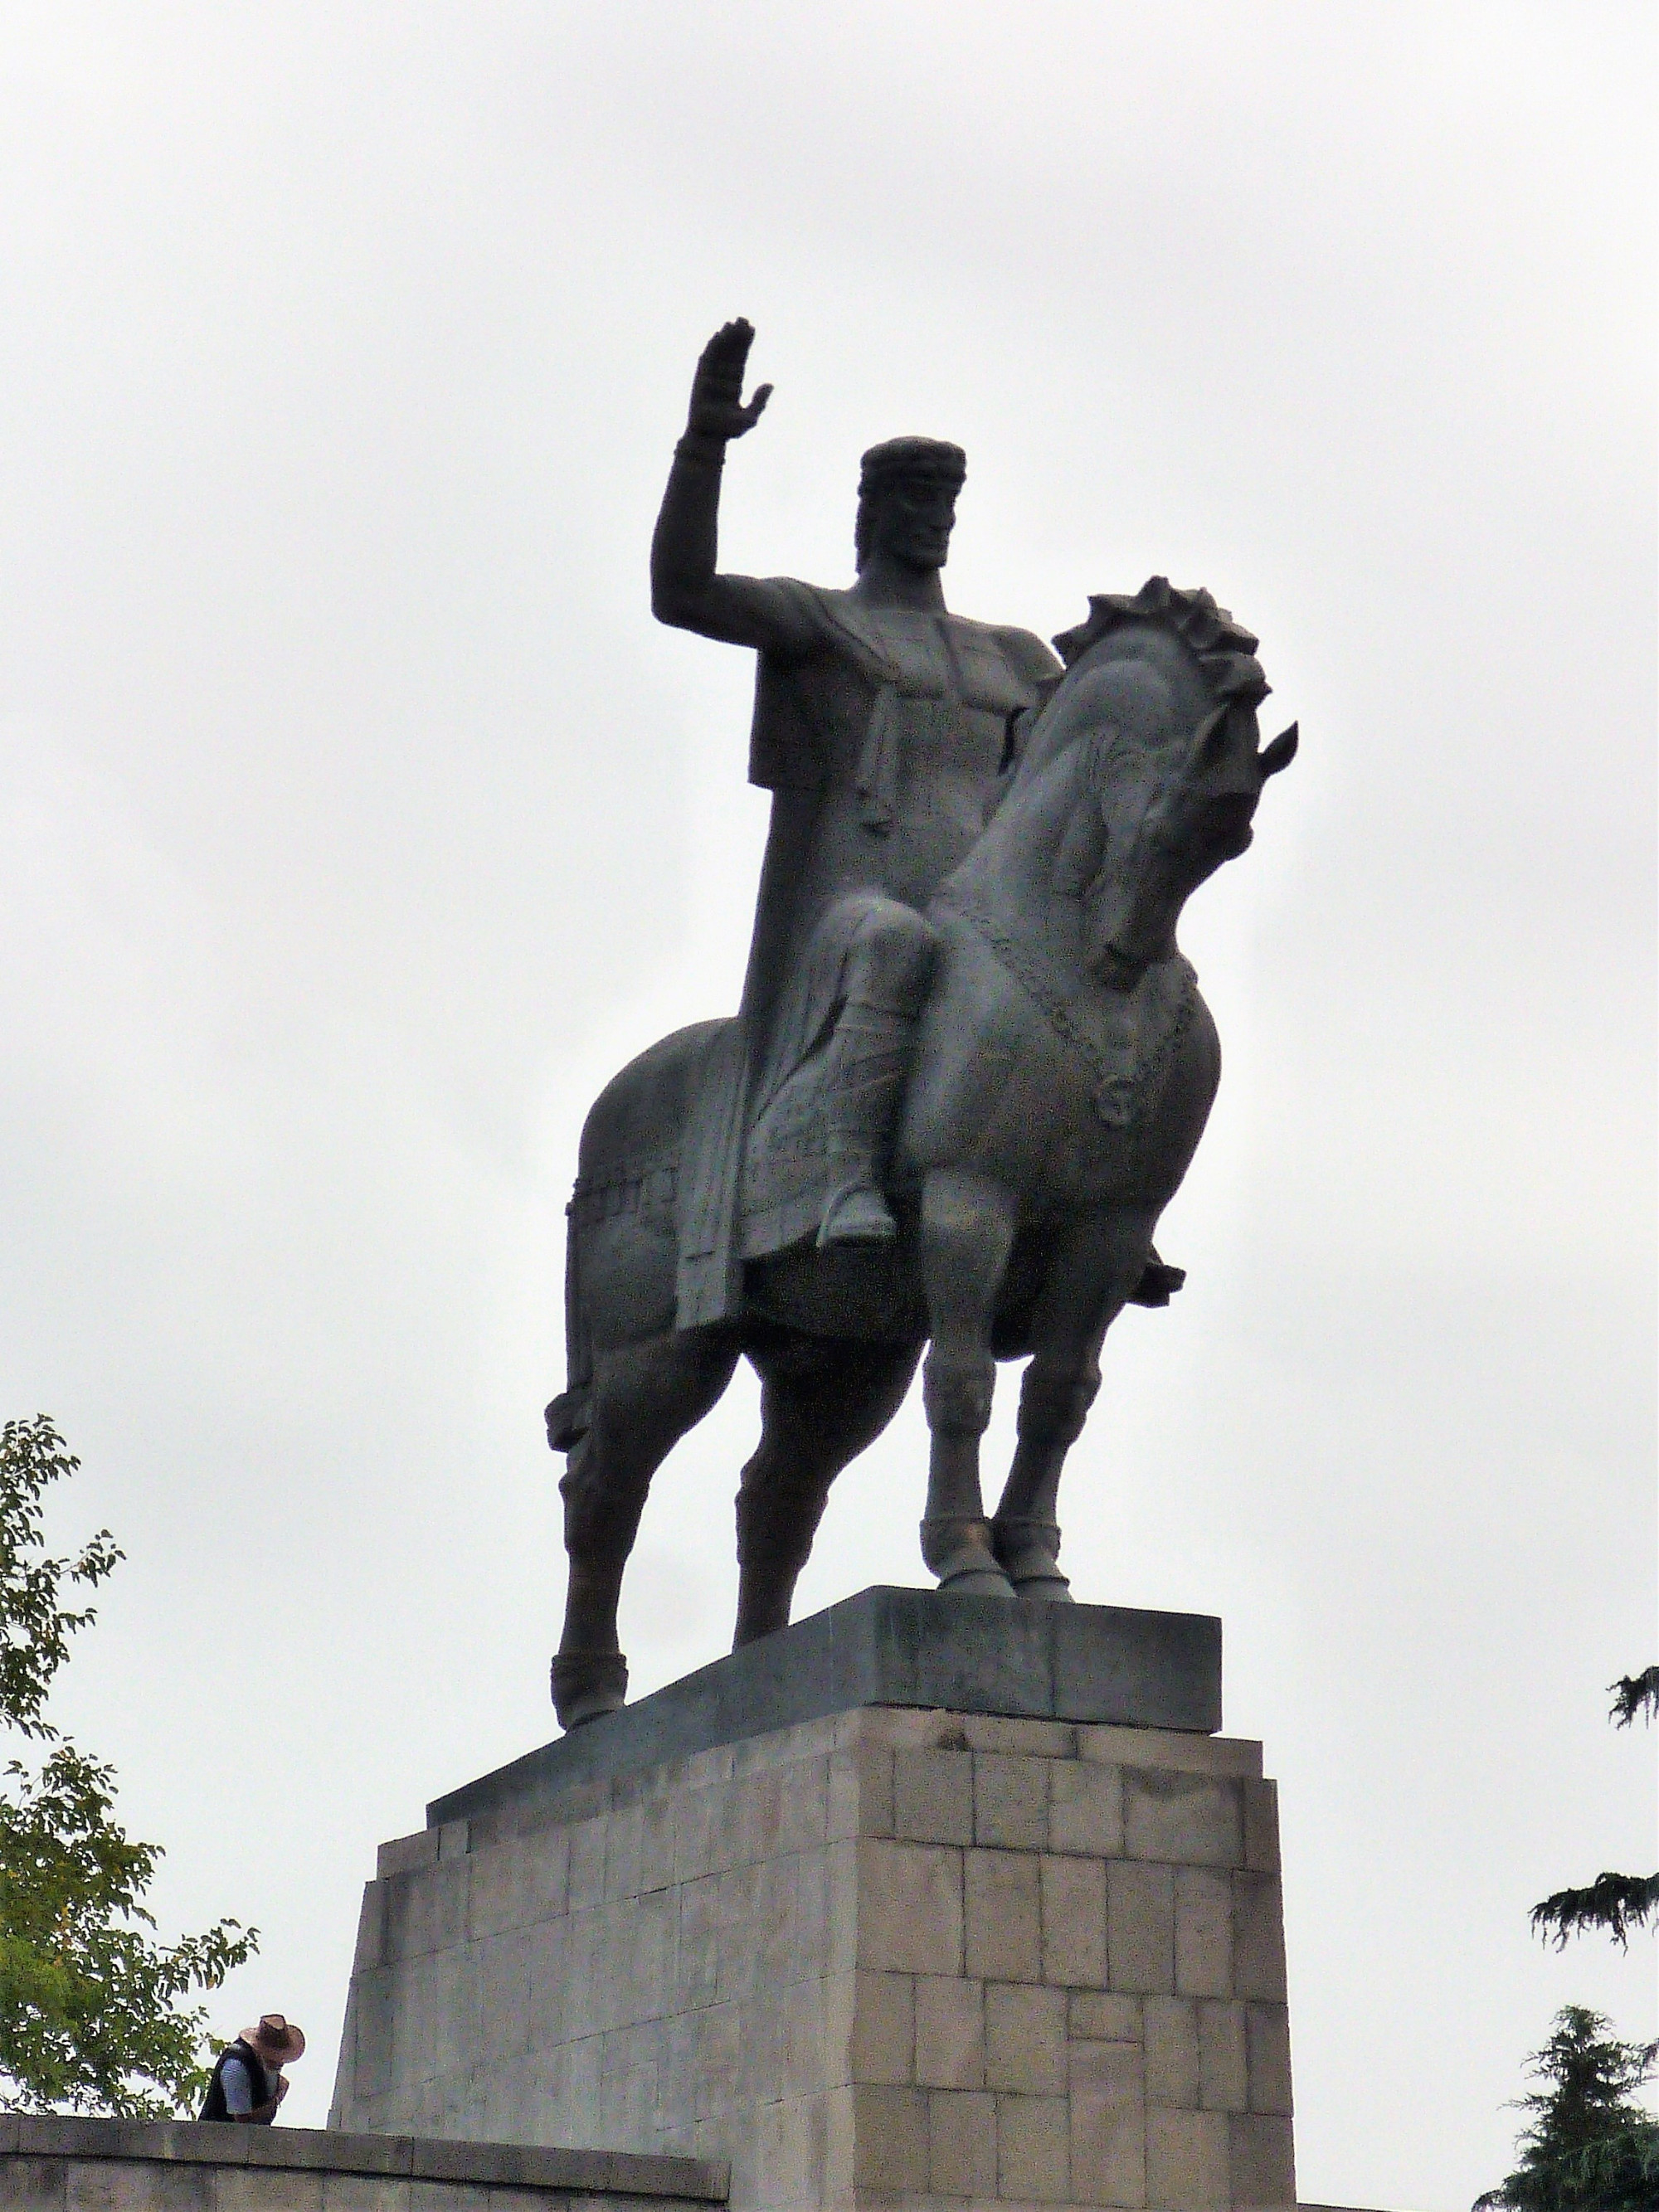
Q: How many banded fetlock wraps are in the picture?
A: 3